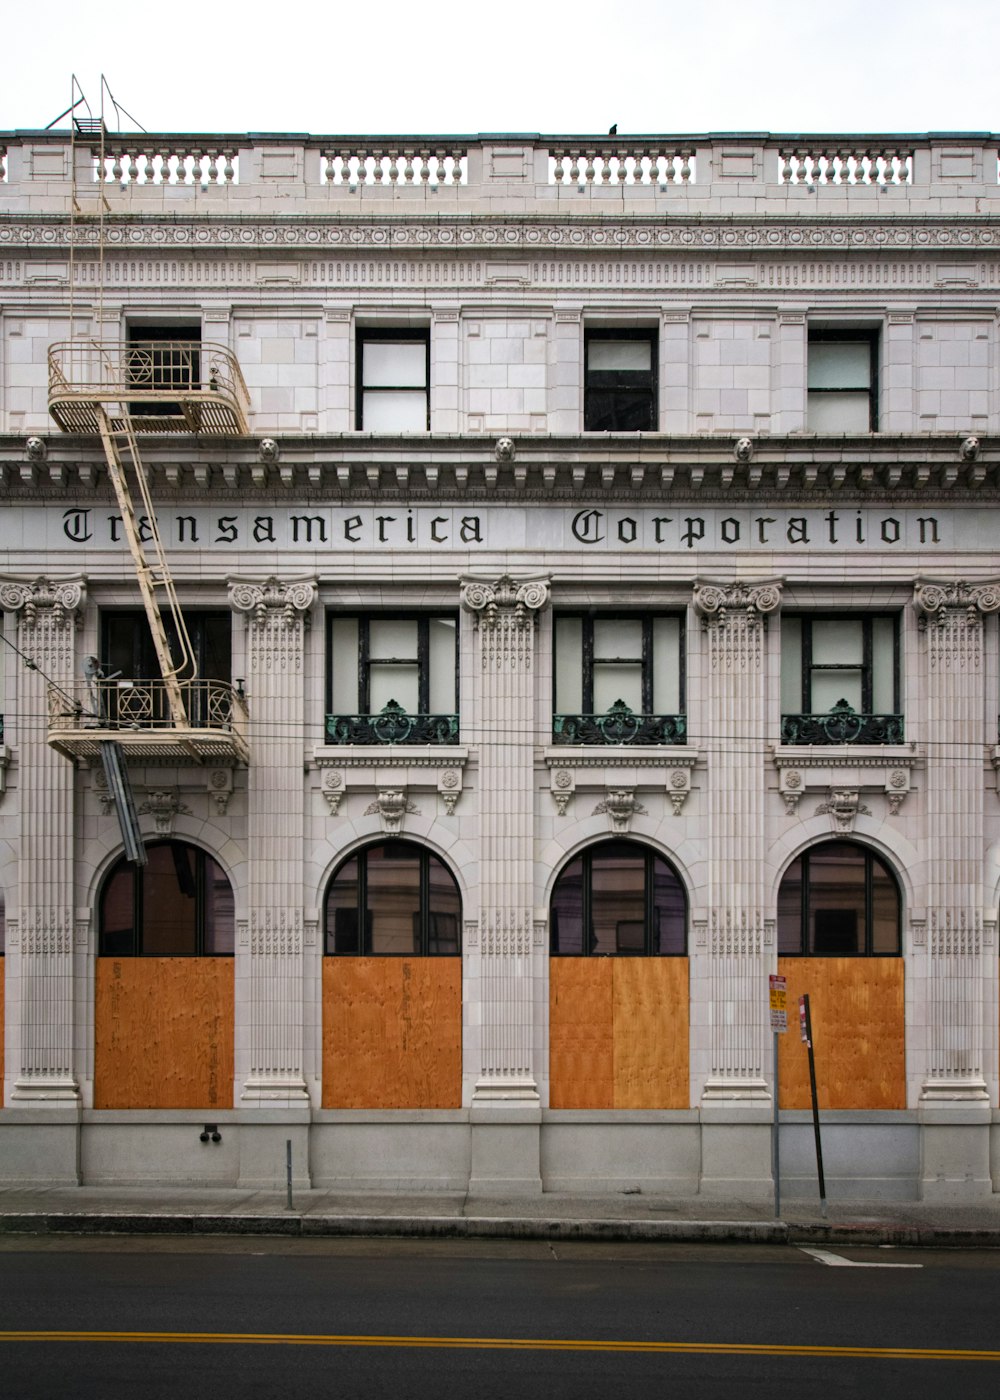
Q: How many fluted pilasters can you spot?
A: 5